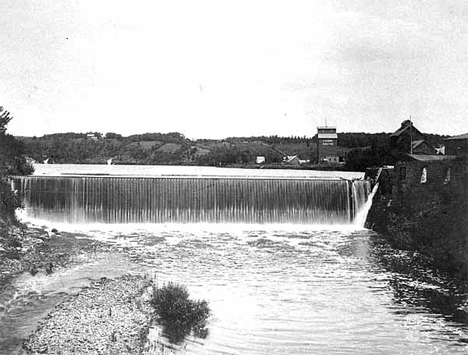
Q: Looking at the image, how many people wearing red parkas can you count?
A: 0